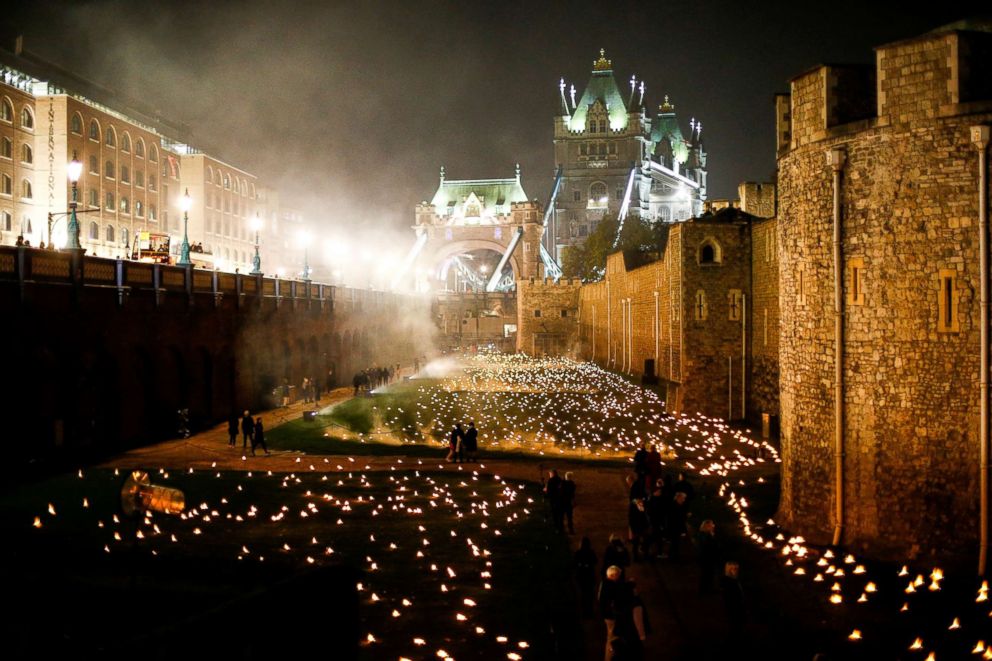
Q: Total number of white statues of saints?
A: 0